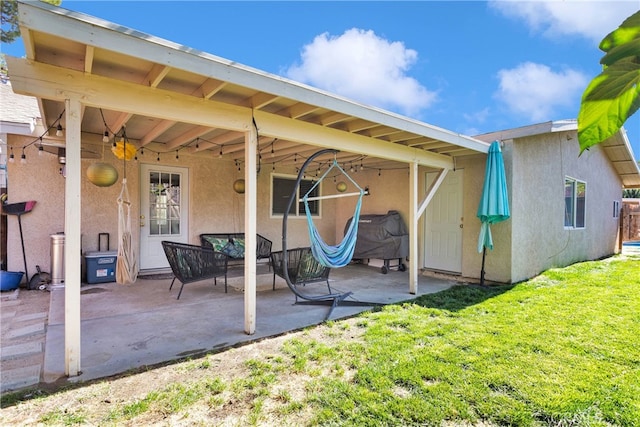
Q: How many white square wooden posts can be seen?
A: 3